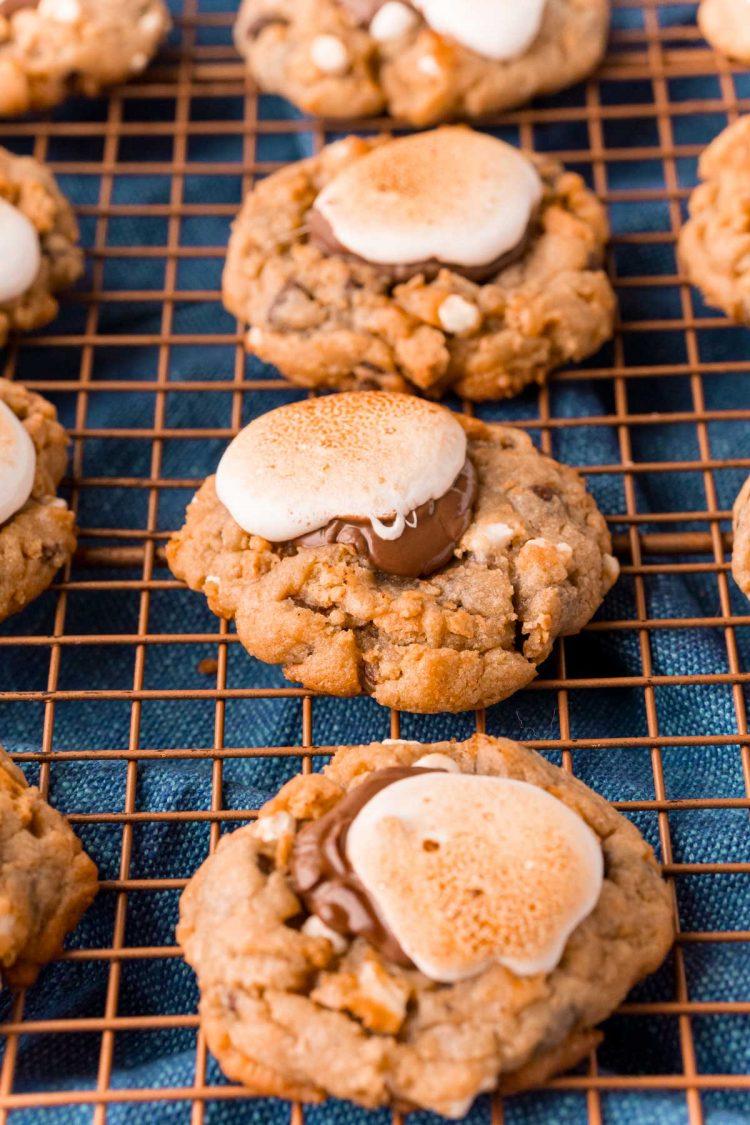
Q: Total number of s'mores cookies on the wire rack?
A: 11